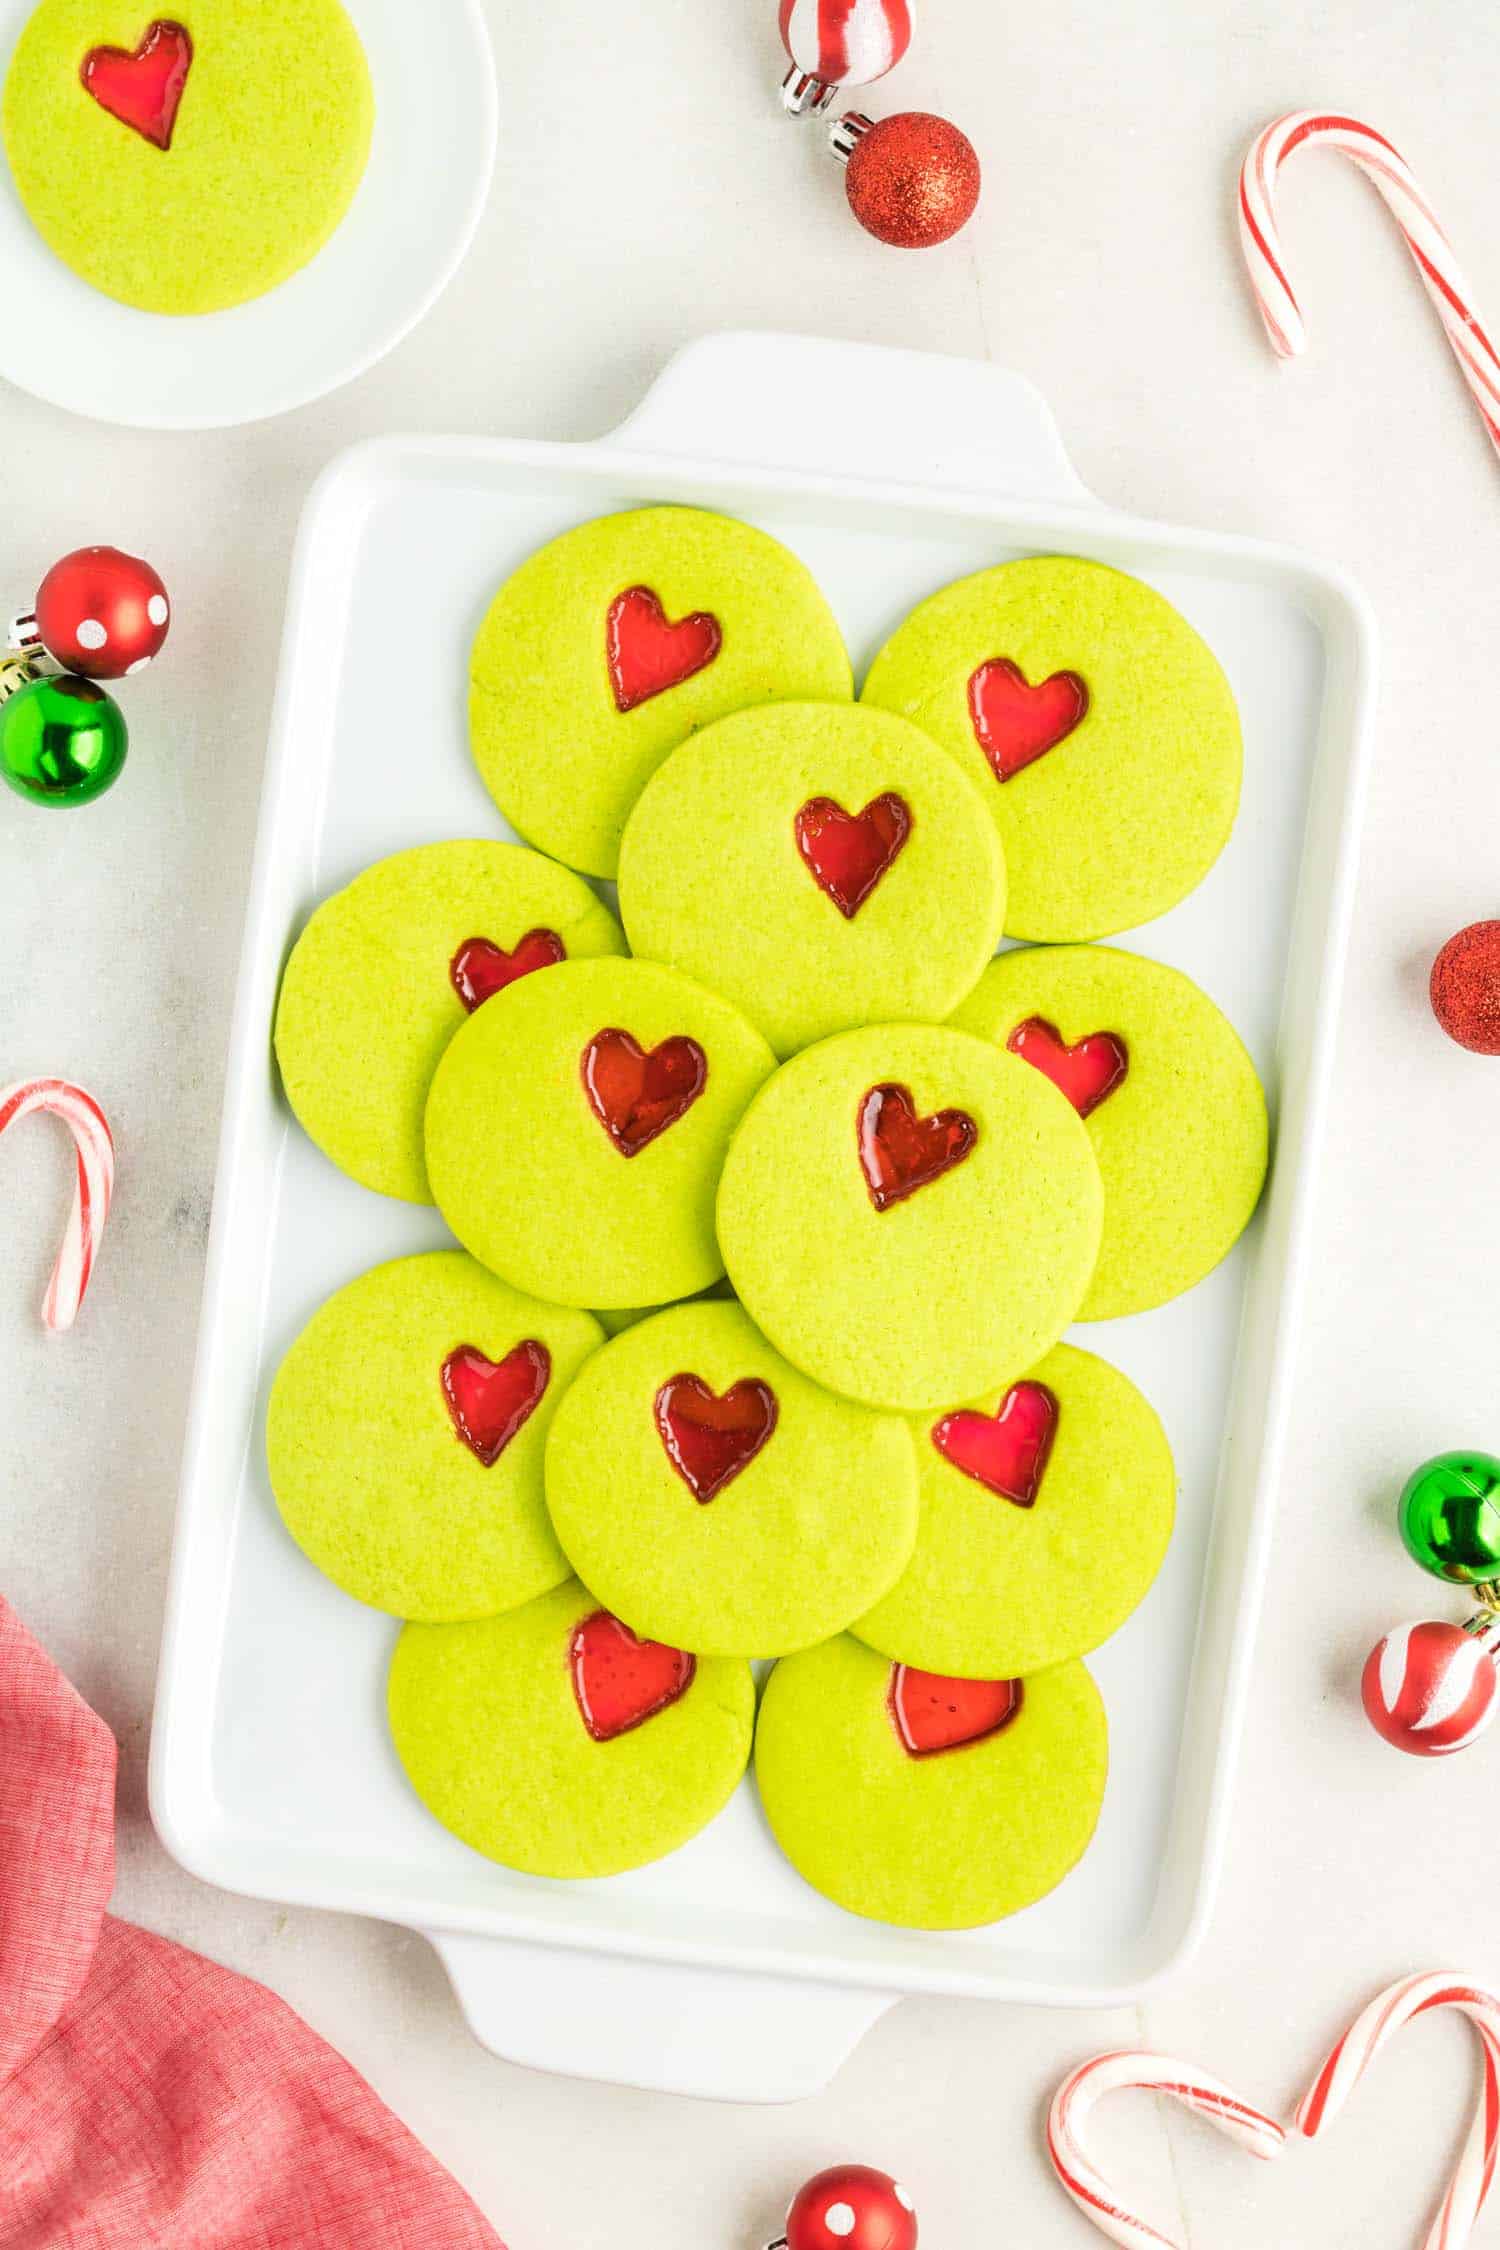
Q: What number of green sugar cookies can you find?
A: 13